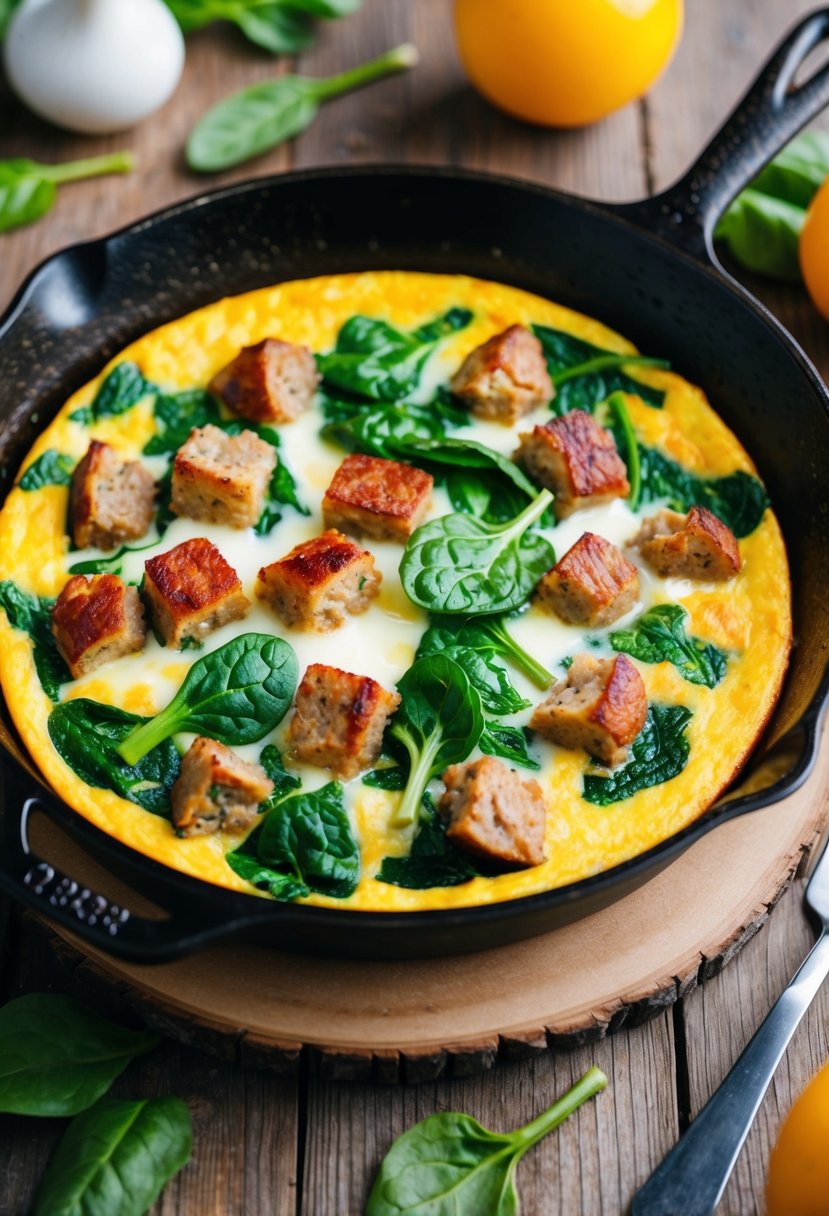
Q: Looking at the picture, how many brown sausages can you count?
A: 15